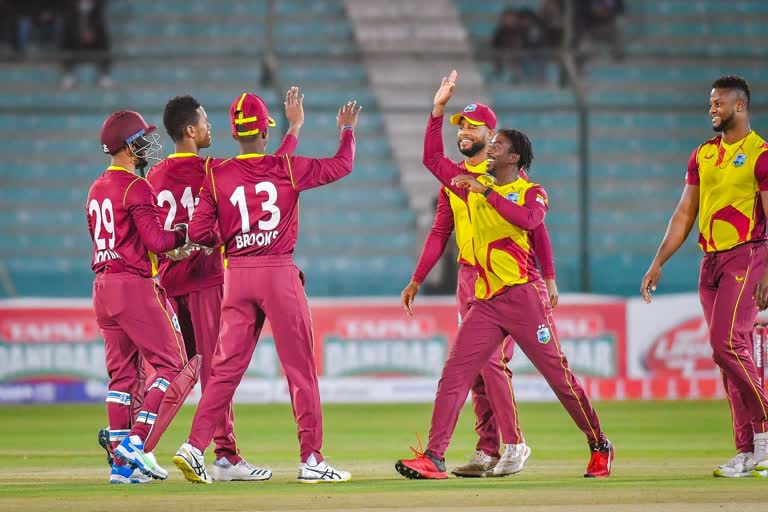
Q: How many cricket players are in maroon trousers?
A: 6